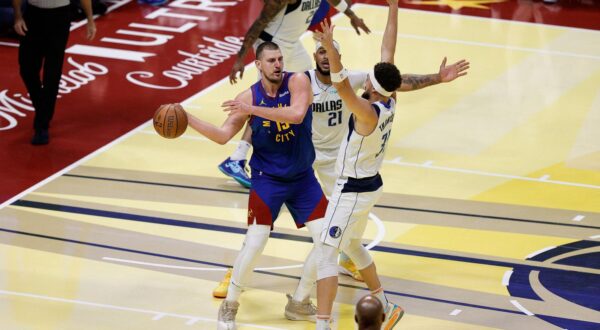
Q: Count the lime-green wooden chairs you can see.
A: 0